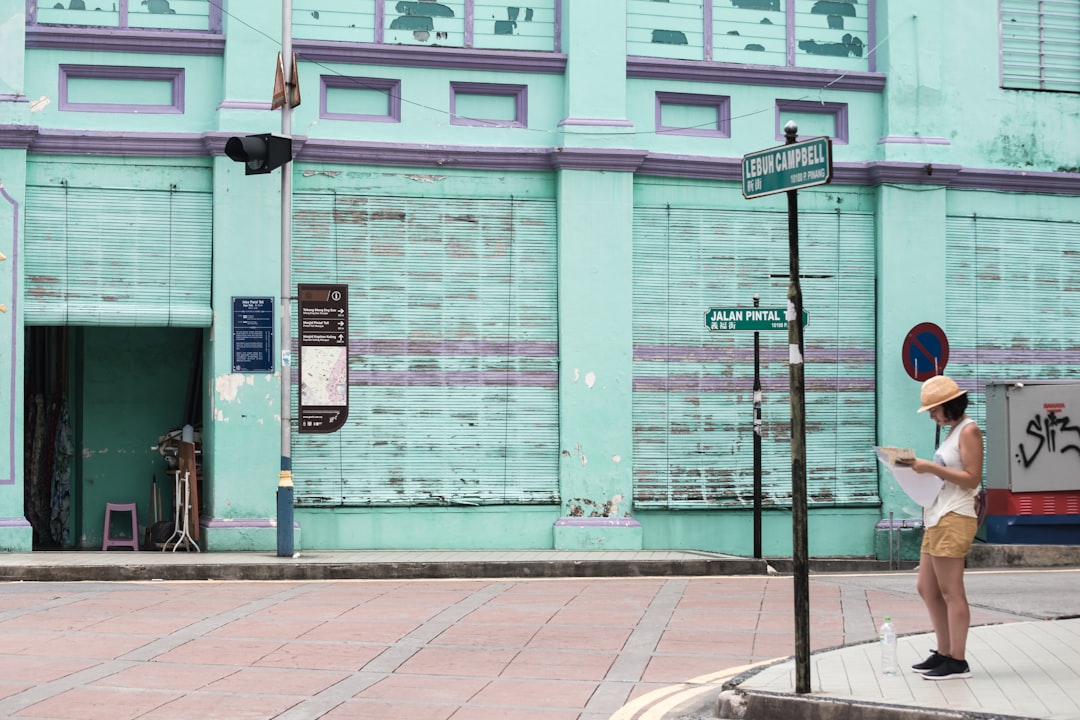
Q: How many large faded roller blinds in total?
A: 4